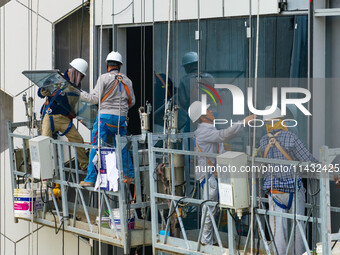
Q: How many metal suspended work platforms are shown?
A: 2